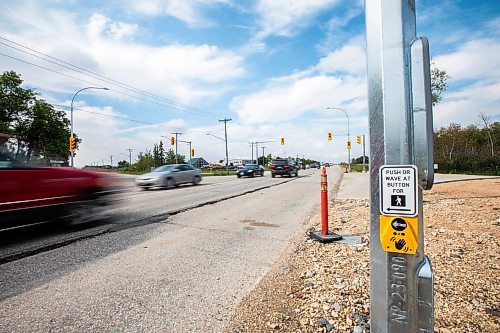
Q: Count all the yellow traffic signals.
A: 7